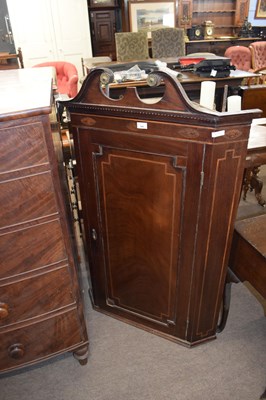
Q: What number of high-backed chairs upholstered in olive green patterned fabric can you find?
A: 2